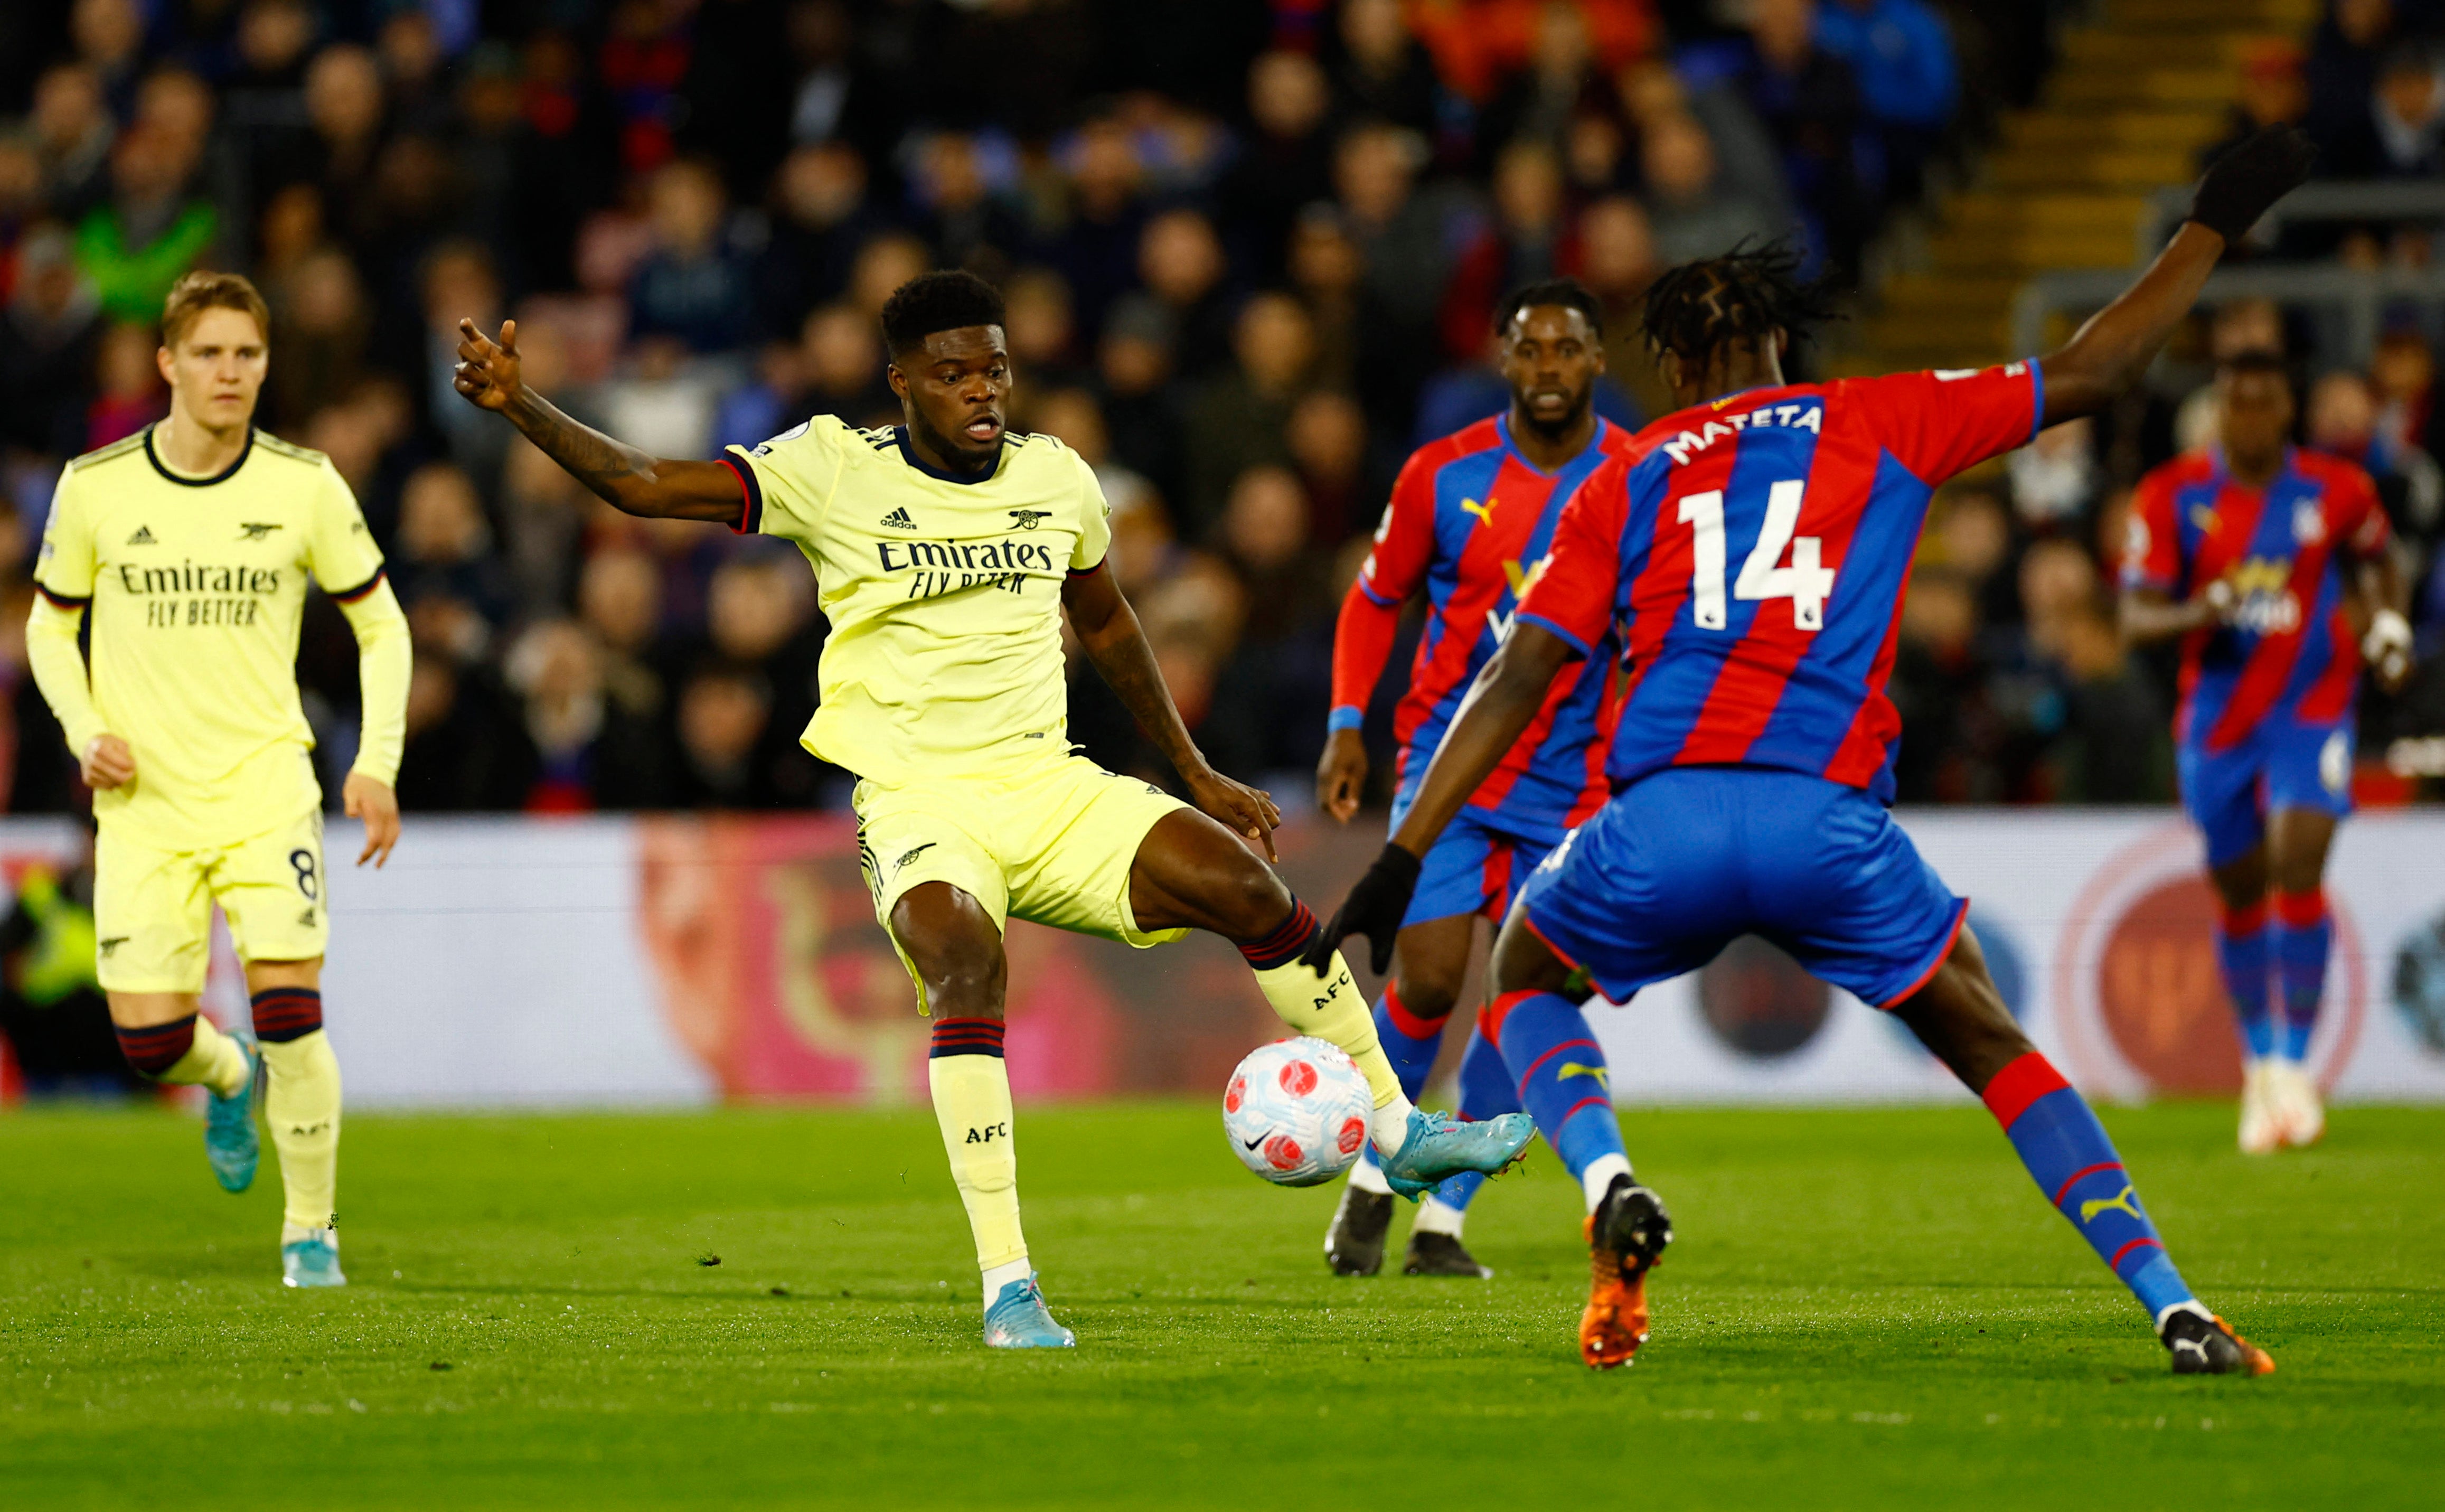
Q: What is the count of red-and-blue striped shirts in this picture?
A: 3